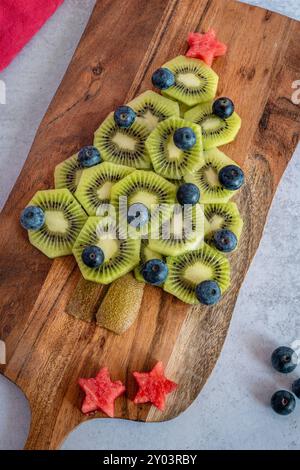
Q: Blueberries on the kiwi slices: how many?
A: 13